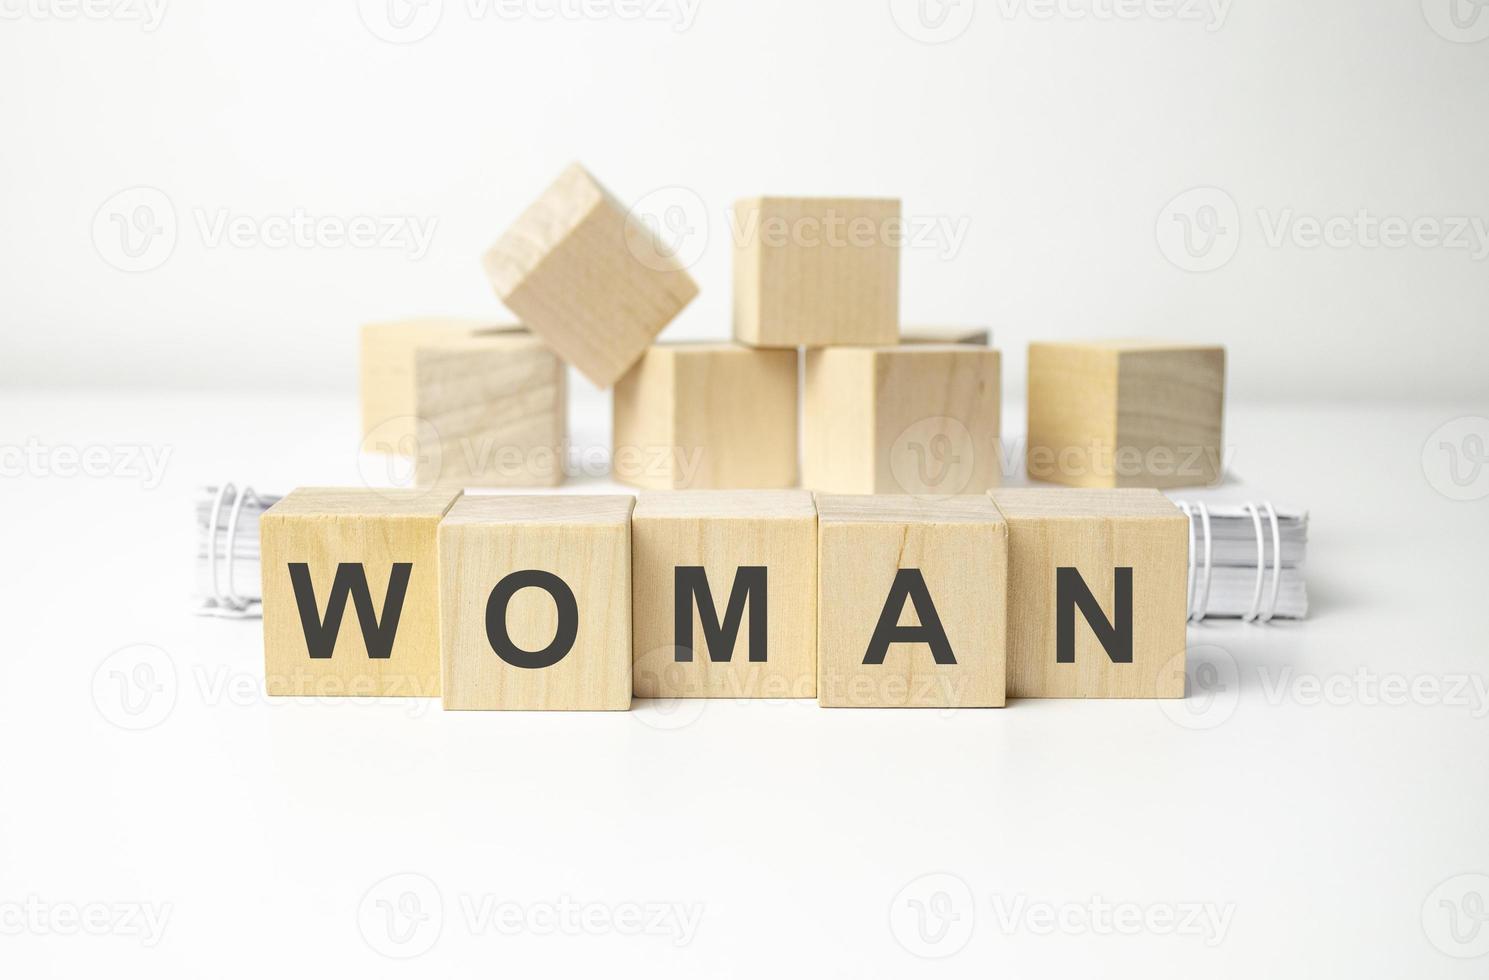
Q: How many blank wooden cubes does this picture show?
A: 8